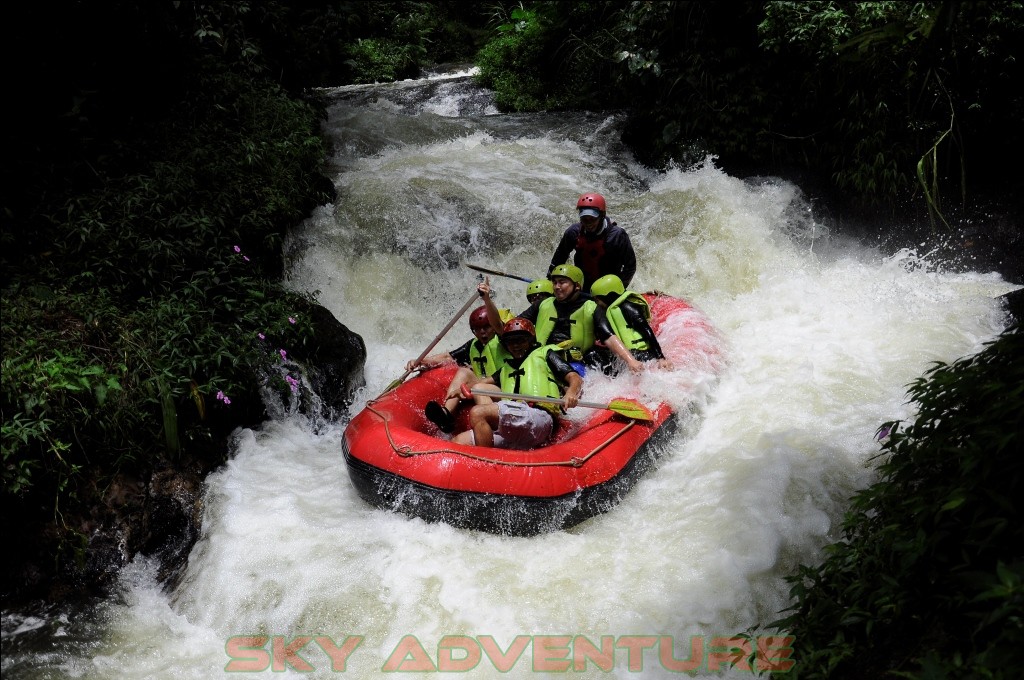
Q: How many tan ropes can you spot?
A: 1